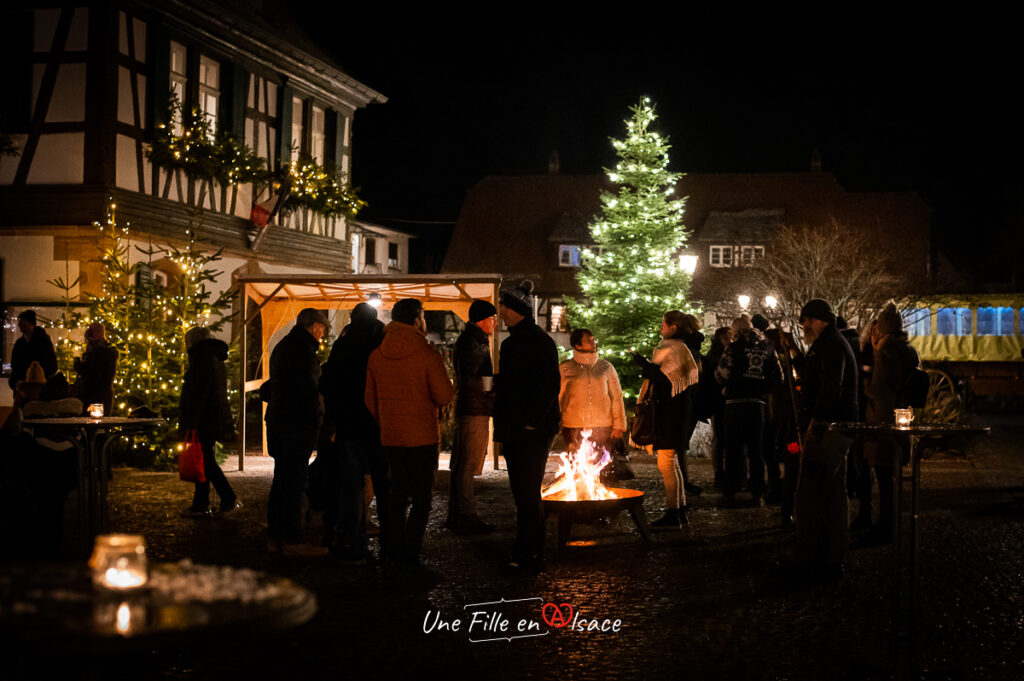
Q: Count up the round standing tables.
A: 3